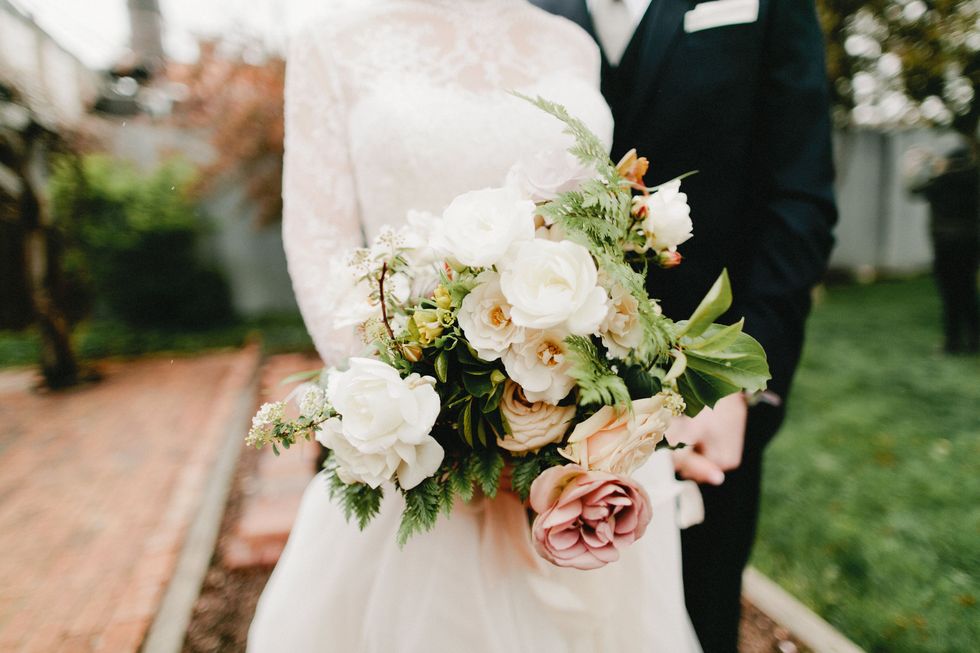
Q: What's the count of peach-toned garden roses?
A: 2